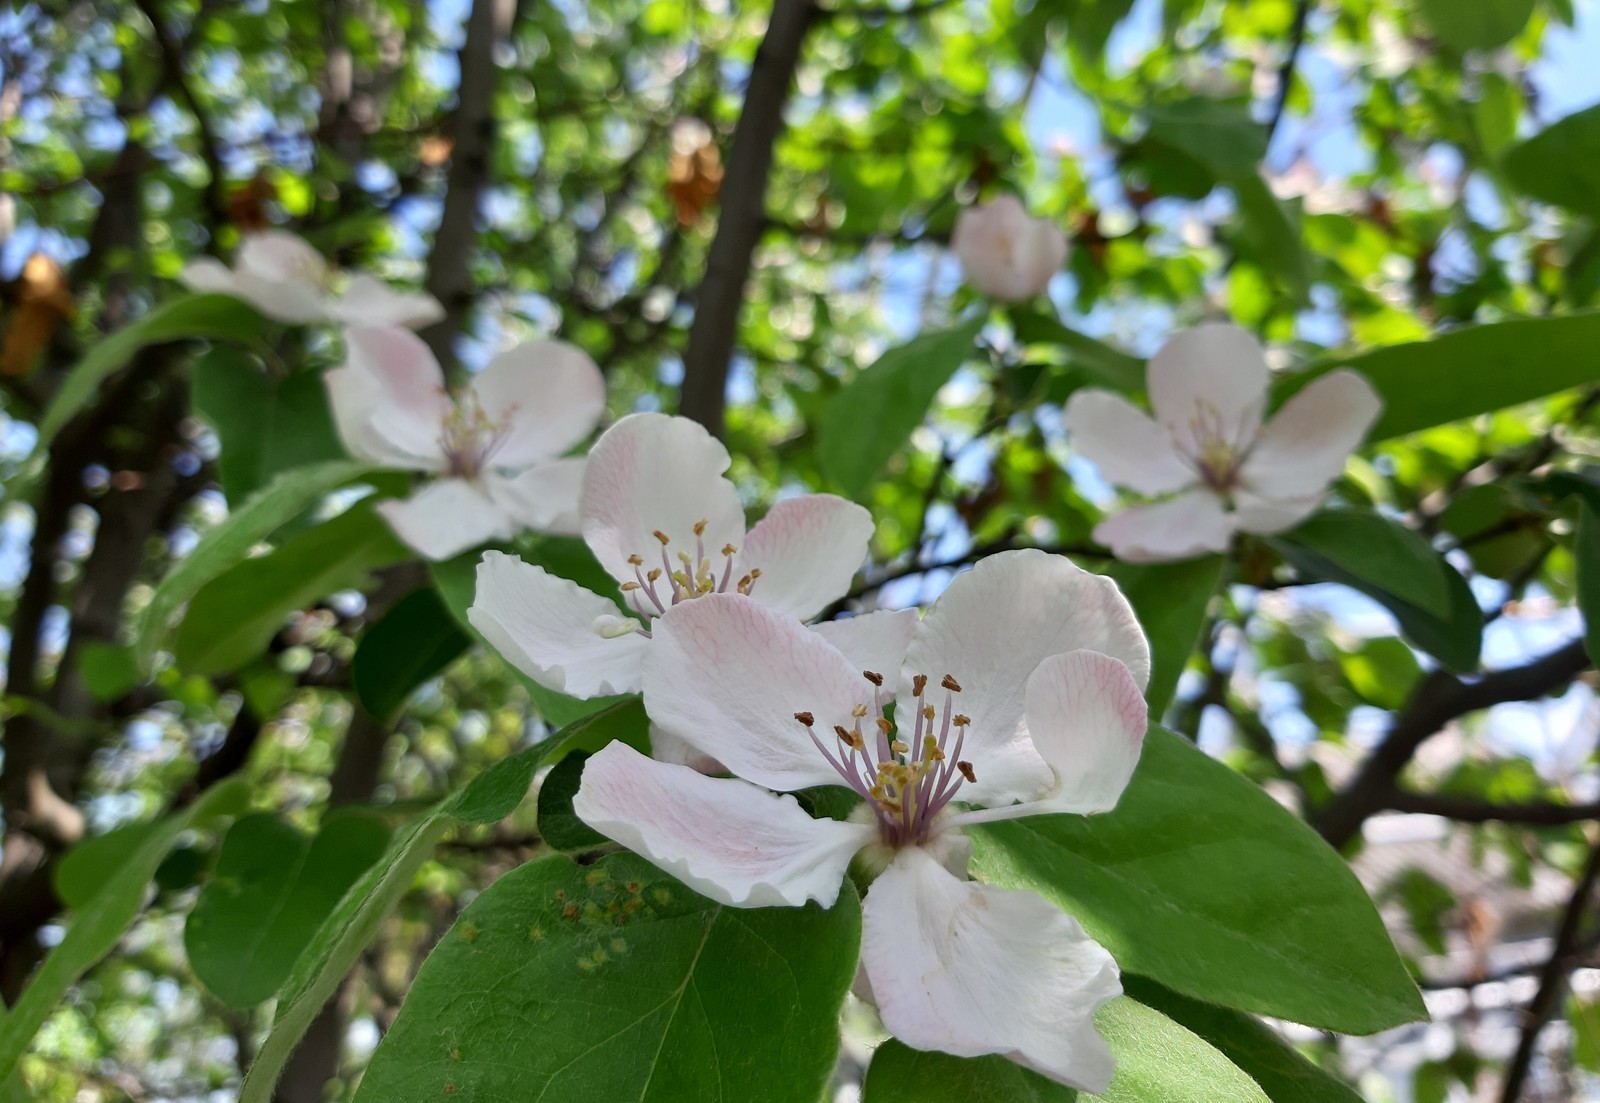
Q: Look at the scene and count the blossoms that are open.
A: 5